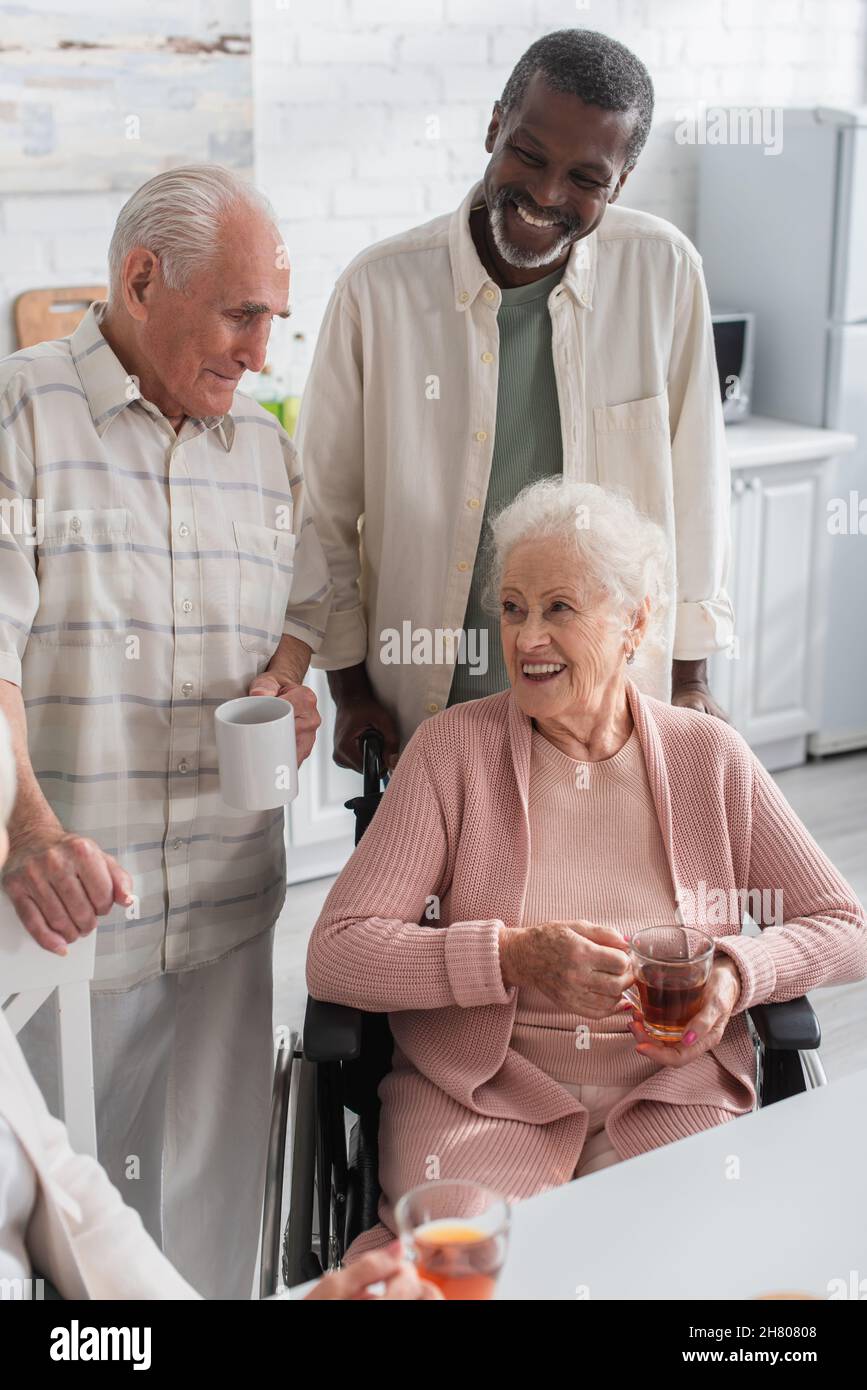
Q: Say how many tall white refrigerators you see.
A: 1